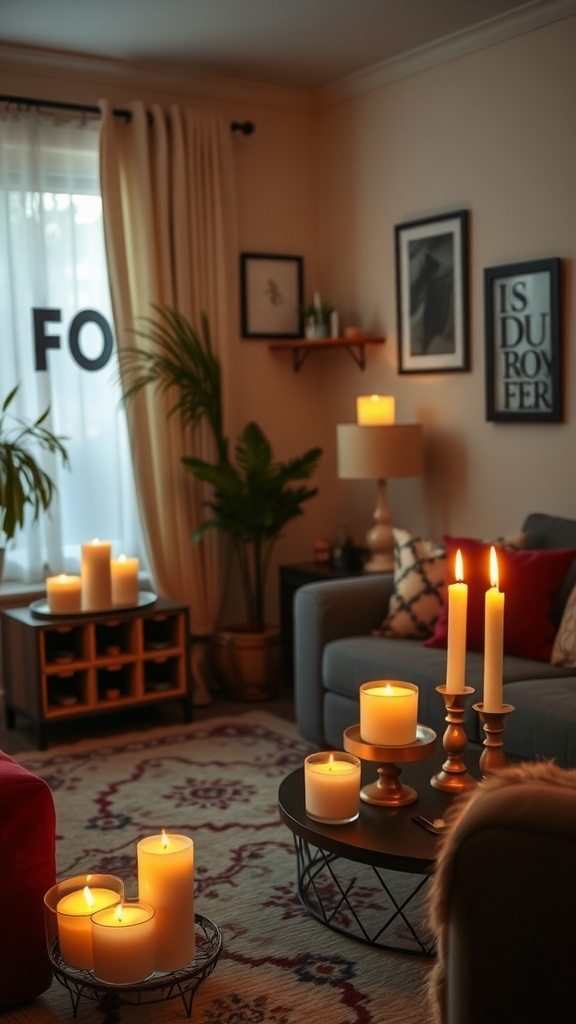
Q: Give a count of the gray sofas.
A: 1